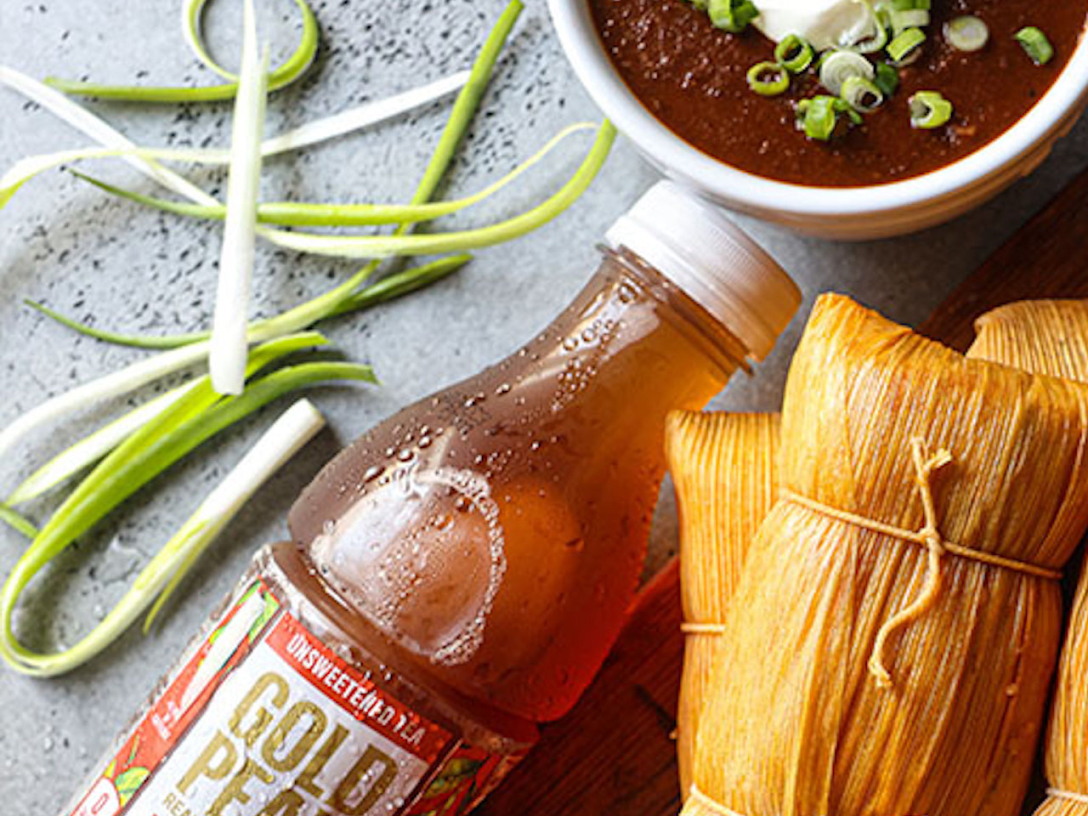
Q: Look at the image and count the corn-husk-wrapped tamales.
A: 4